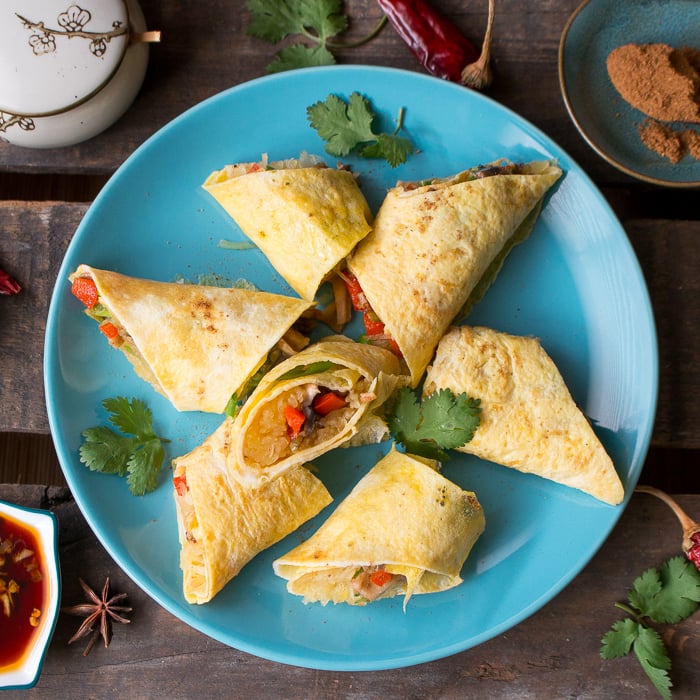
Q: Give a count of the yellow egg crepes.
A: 7